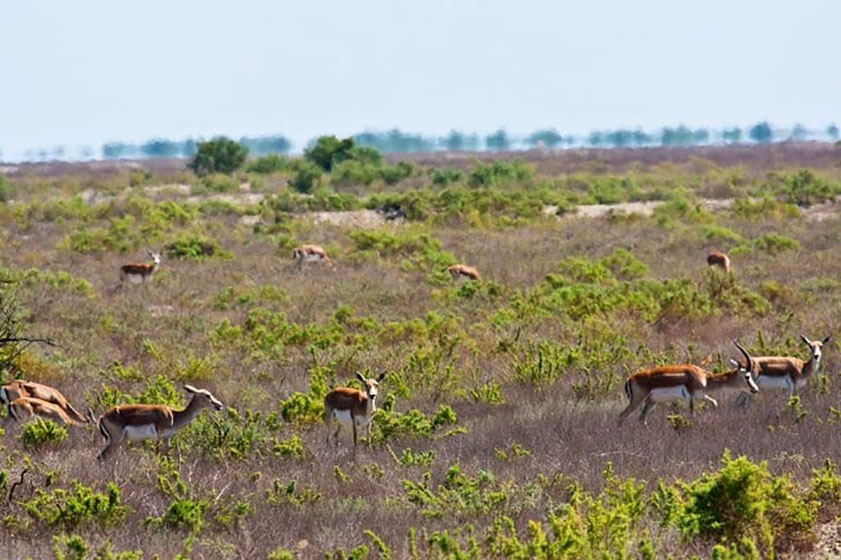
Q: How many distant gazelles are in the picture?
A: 4